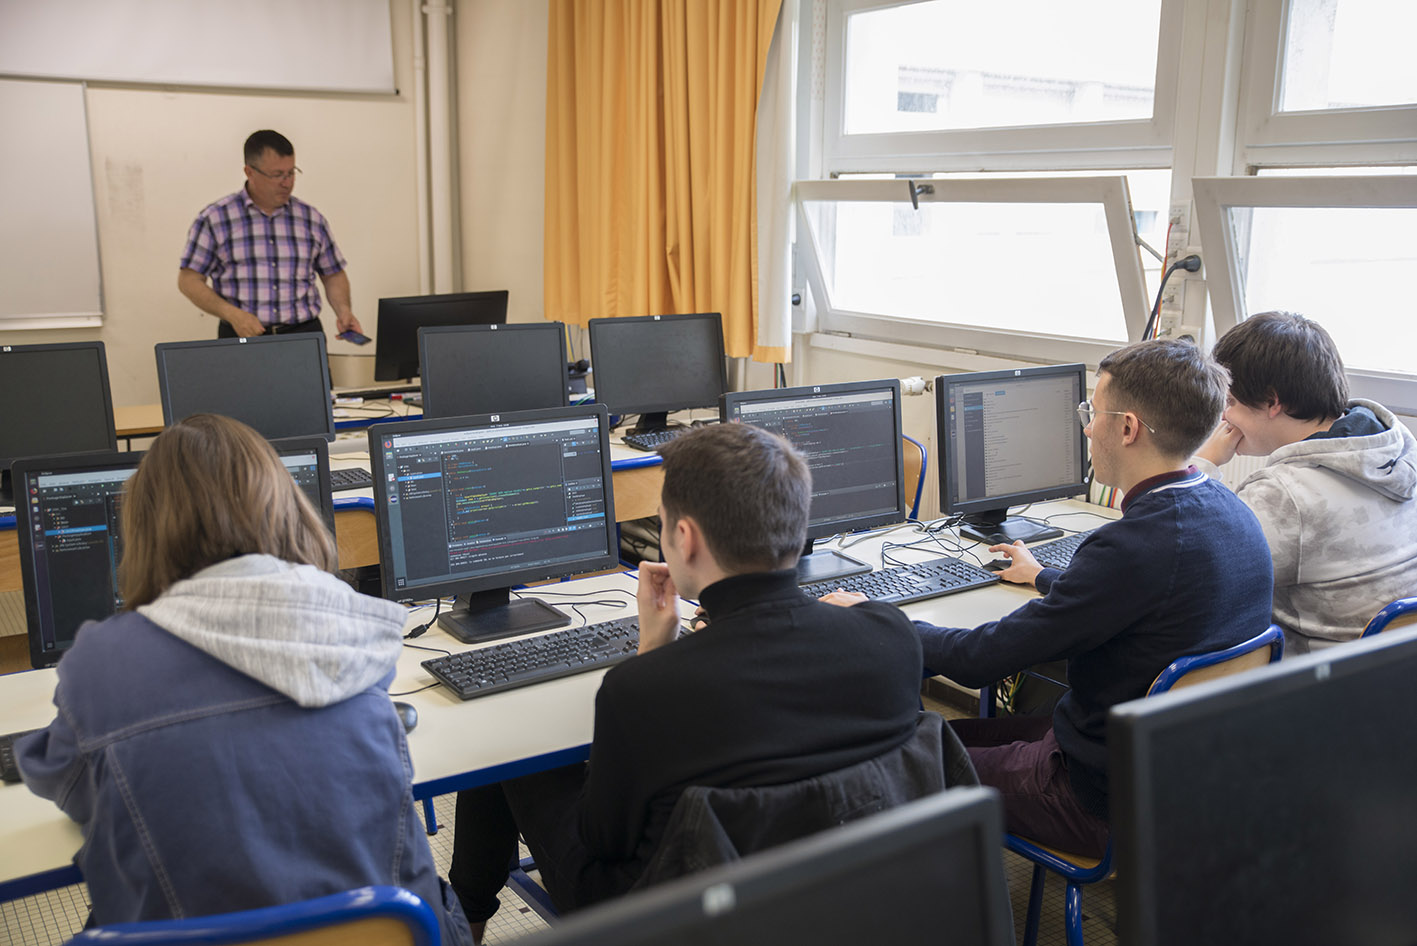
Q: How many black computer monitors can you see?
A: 11